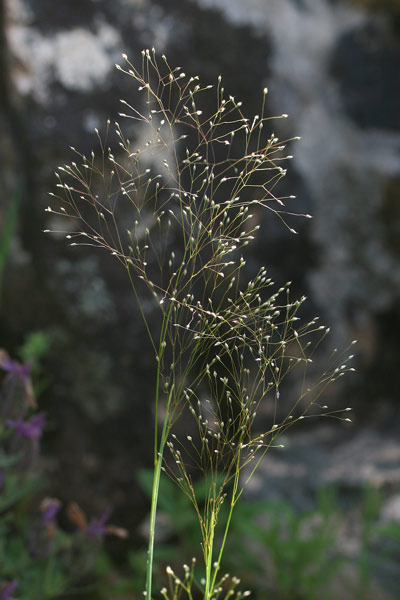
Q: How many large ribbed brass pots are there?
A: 0